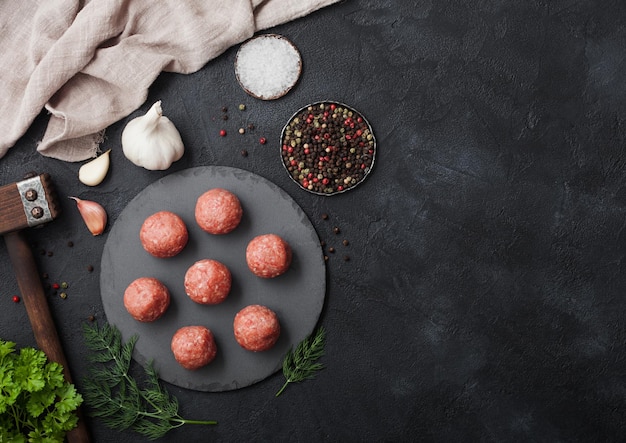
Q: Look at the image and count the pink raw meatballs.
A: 7